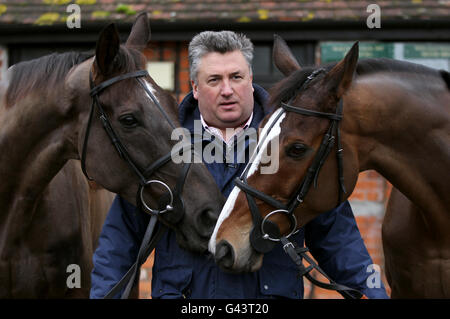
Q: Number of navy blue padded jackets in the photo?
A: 1